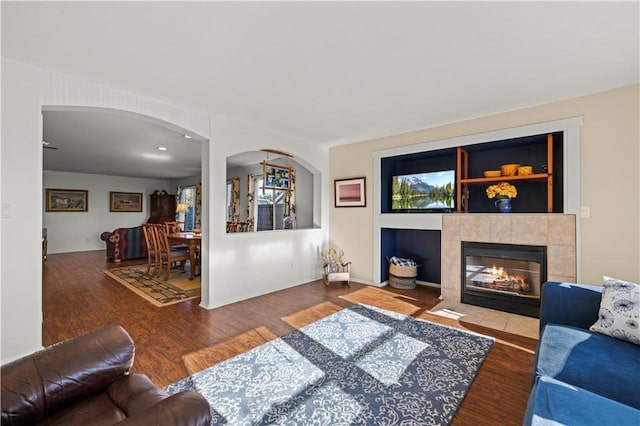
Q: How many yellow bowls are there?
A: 3